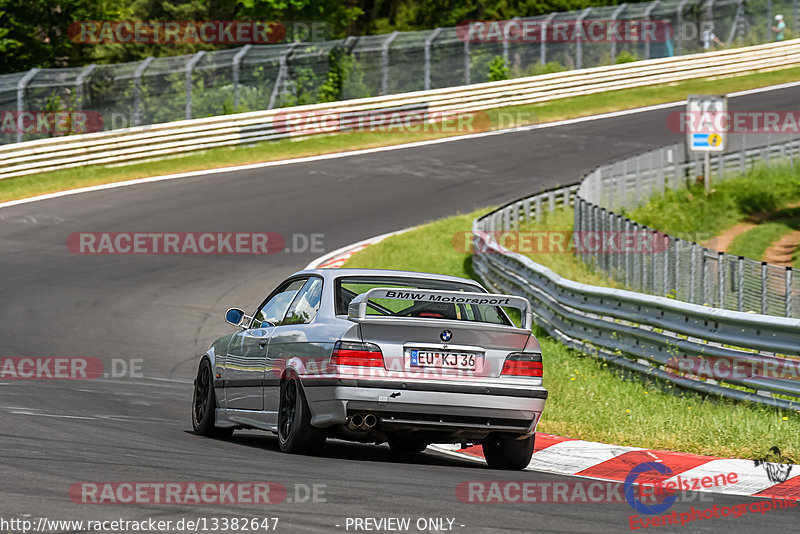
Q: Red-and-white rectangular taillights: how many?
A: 2